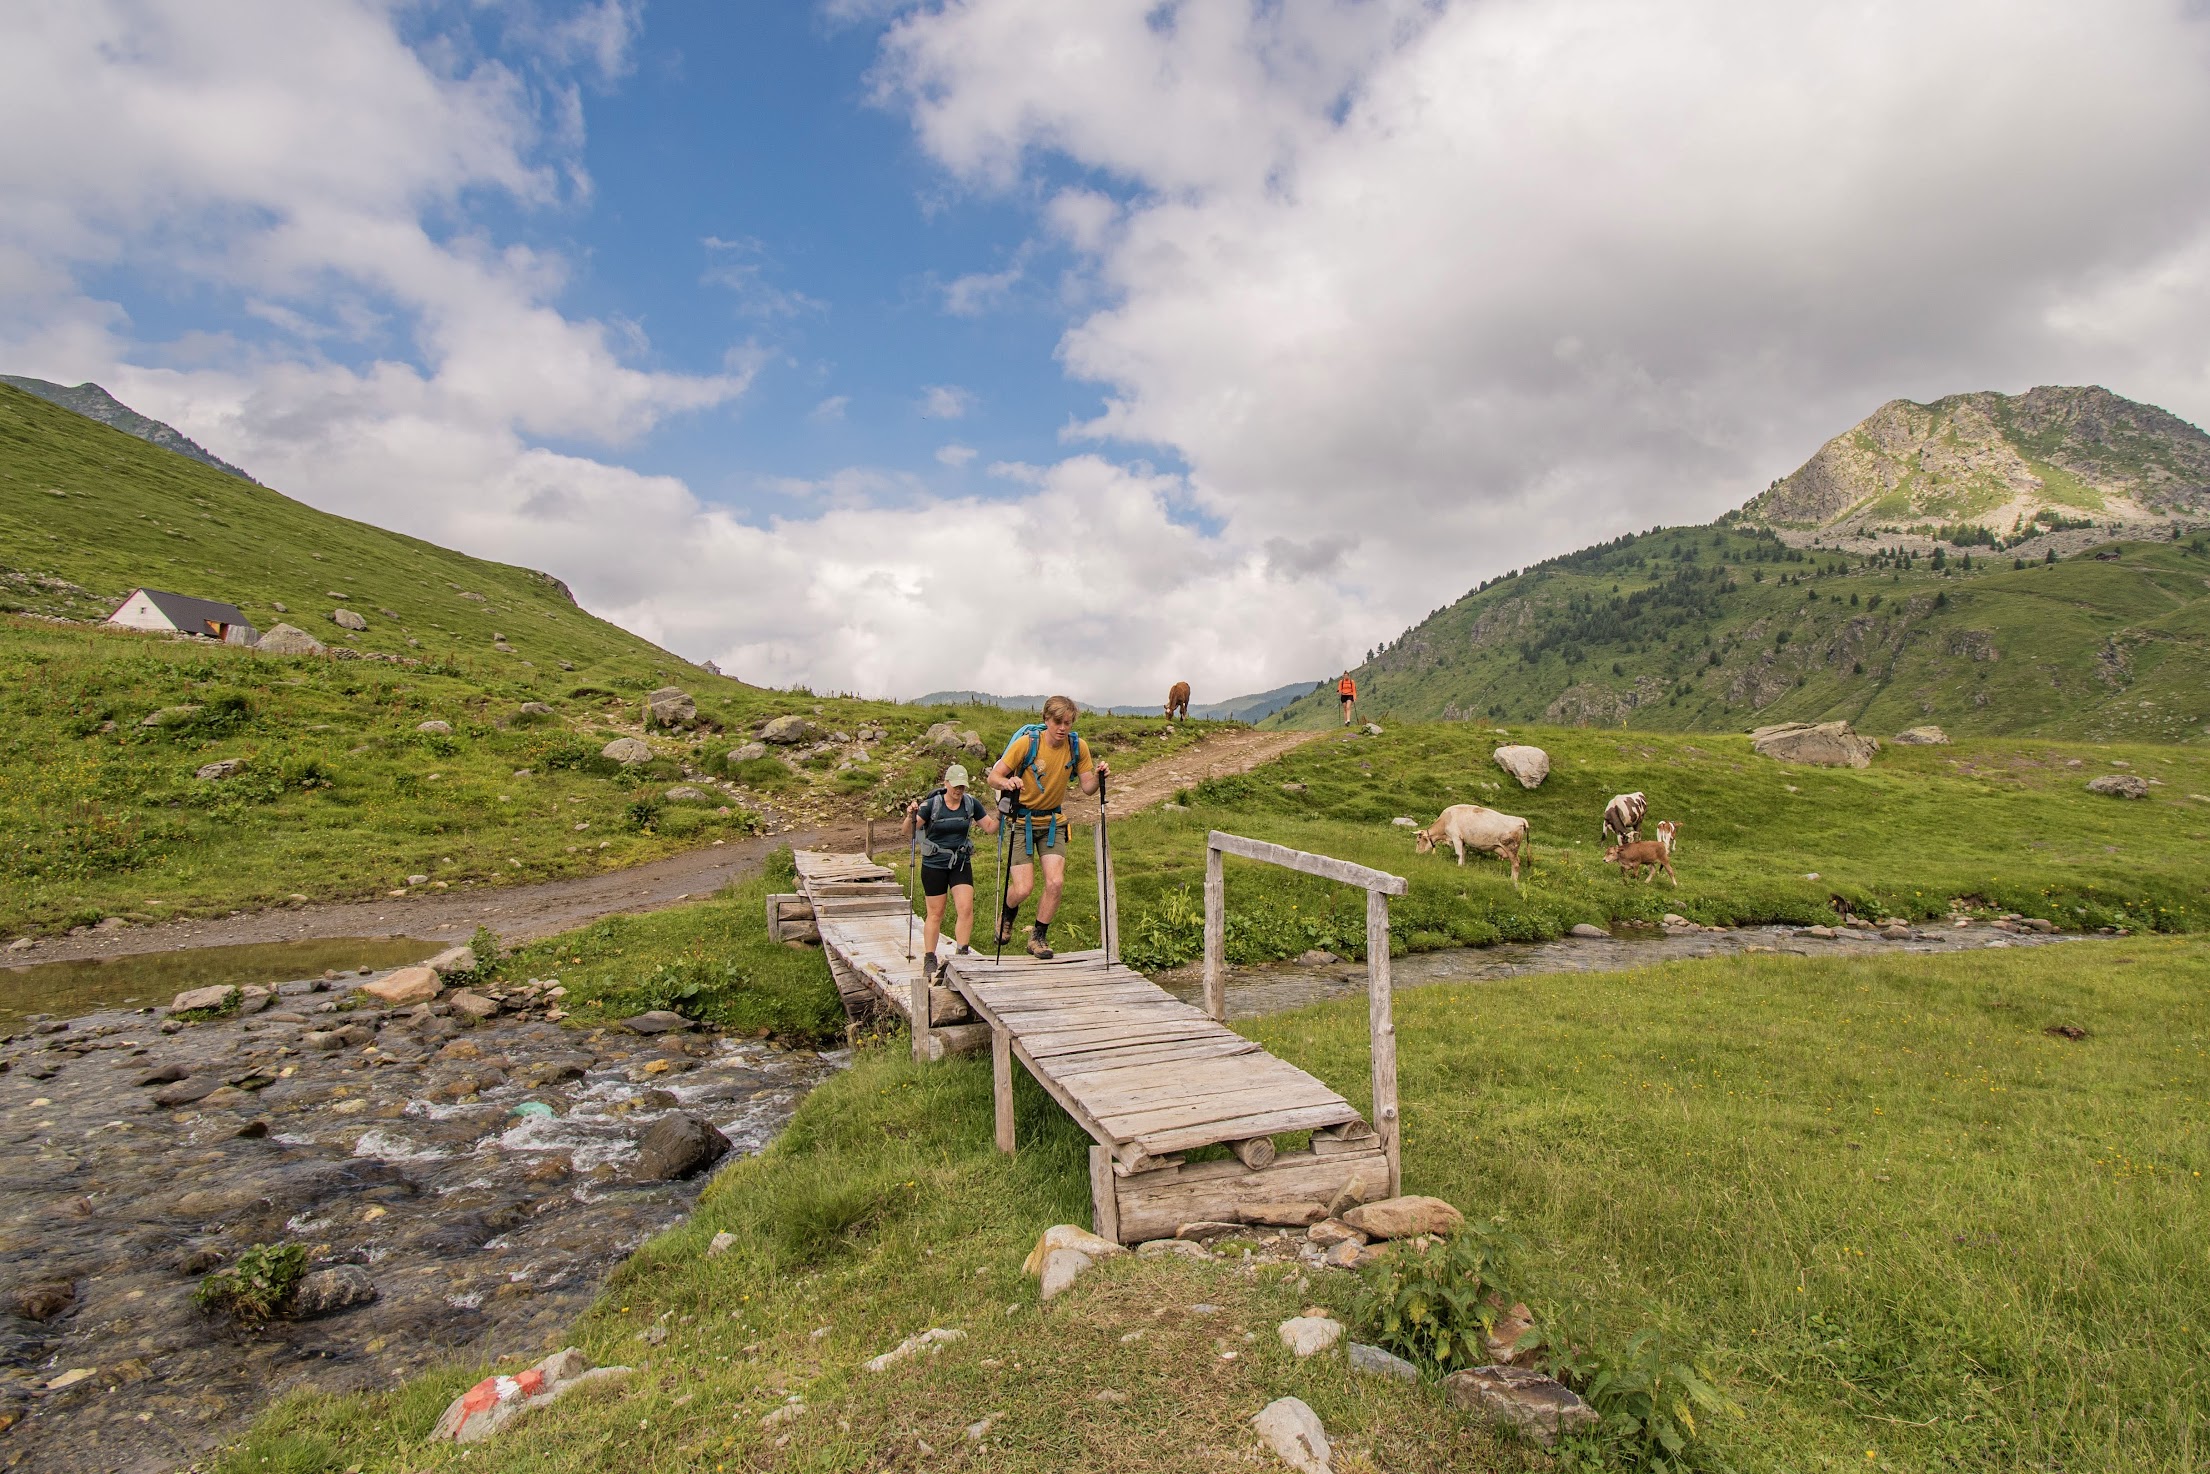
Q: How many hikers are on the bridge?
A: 2